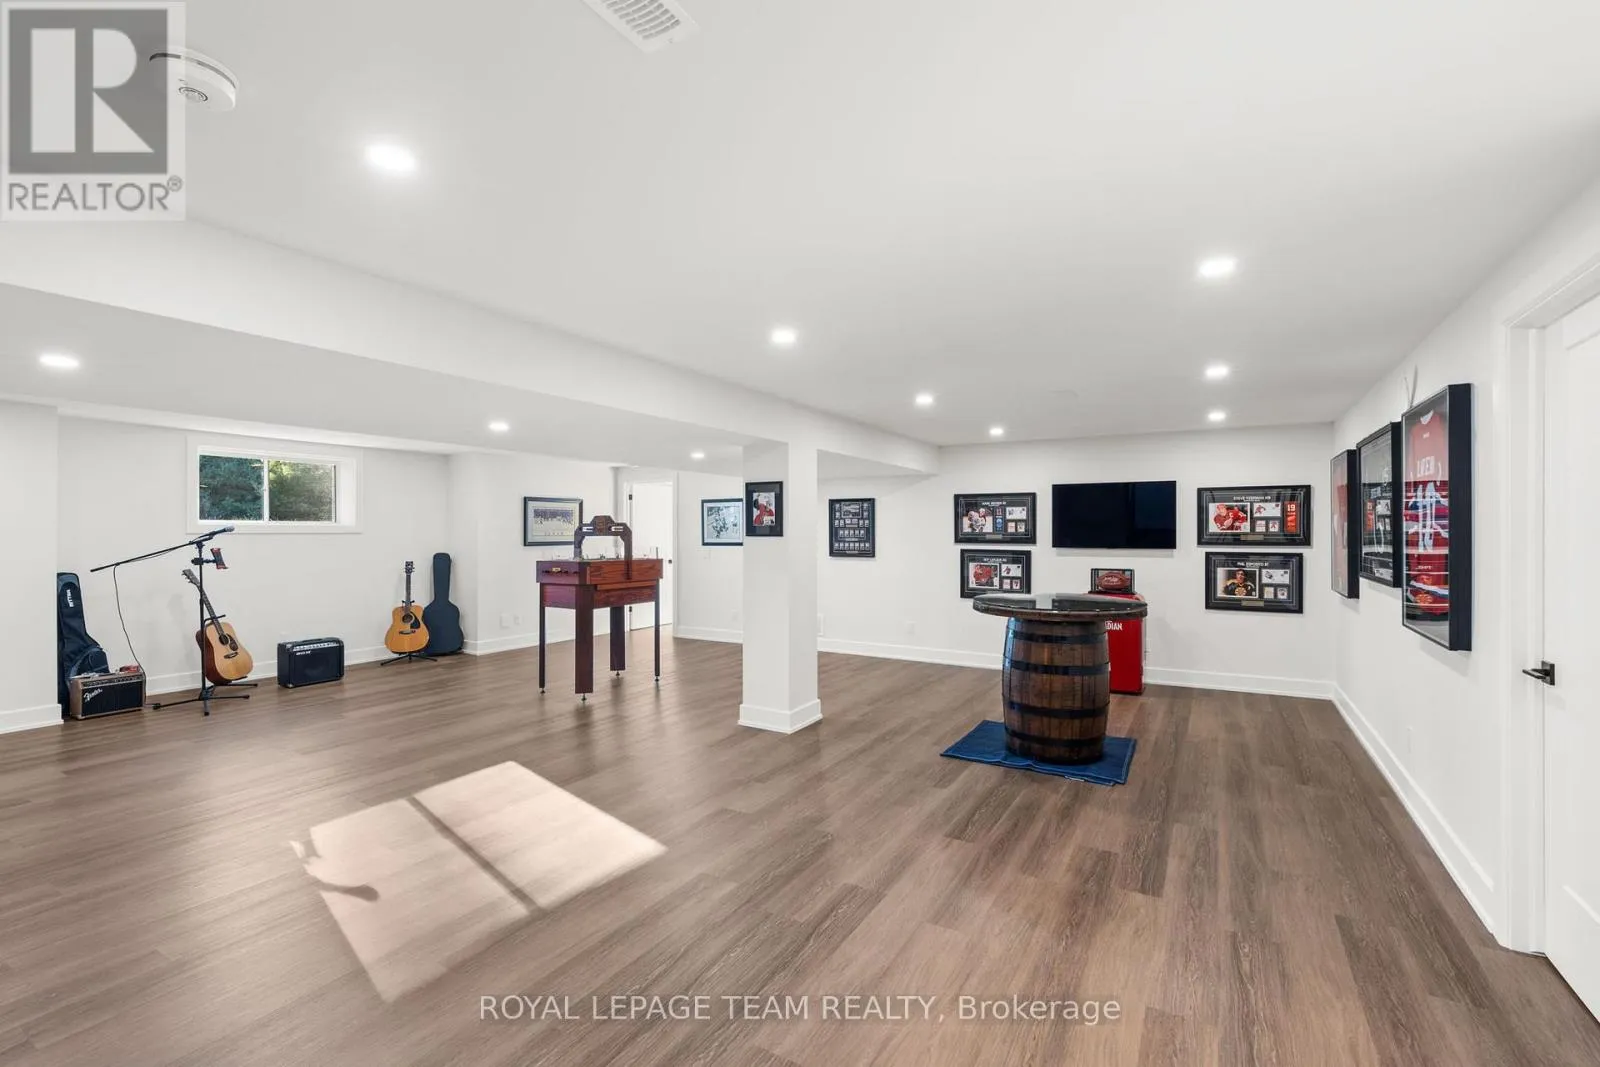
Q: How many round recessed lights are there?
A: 10